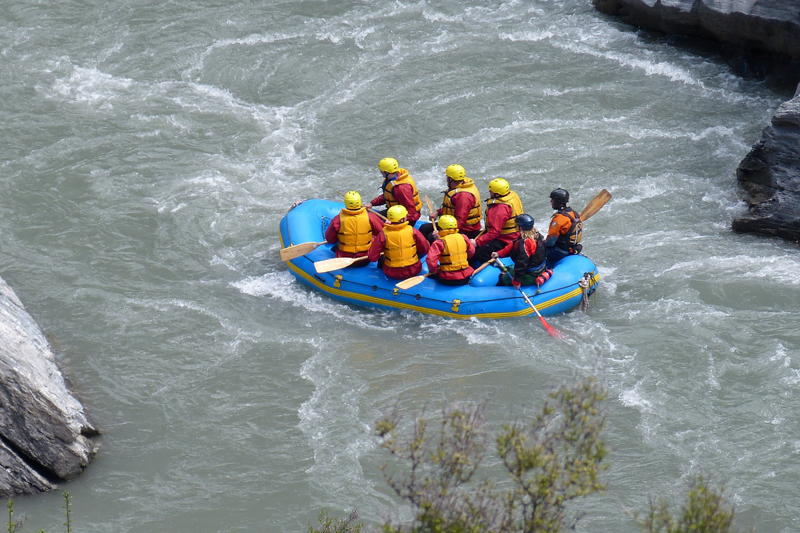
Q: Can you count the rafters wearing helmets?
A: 8